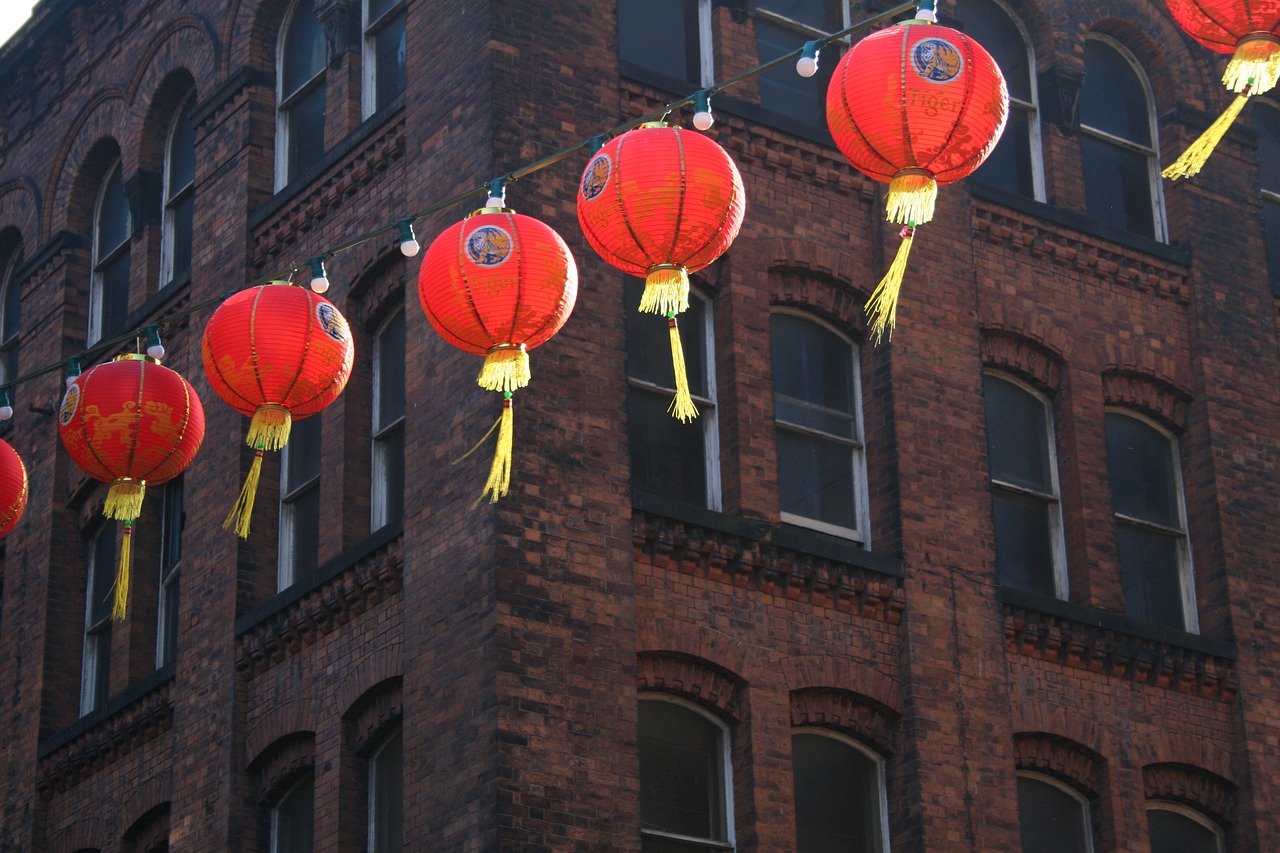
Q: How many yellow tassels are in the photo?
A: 6